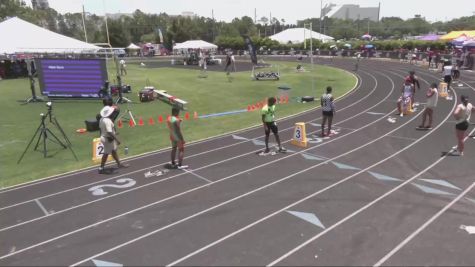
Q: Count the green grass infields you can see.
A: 1